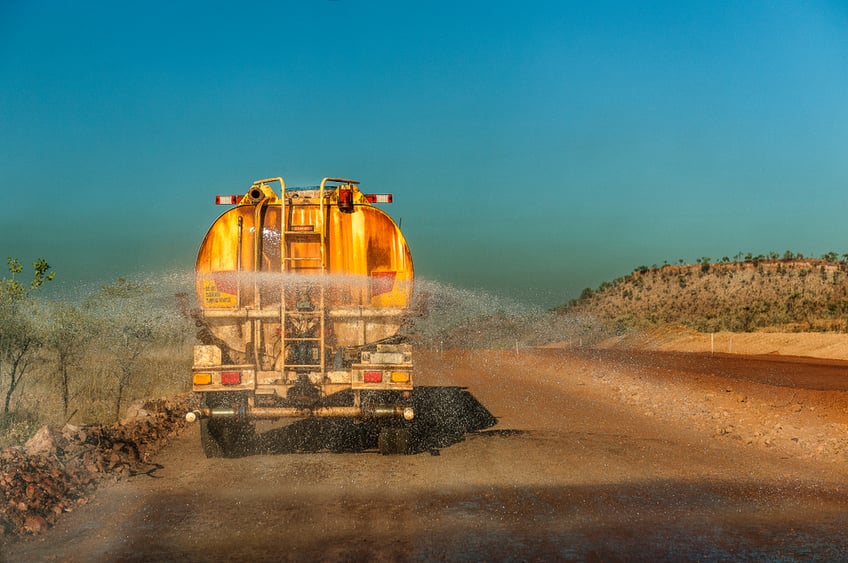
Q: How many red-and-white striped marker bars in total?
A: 2